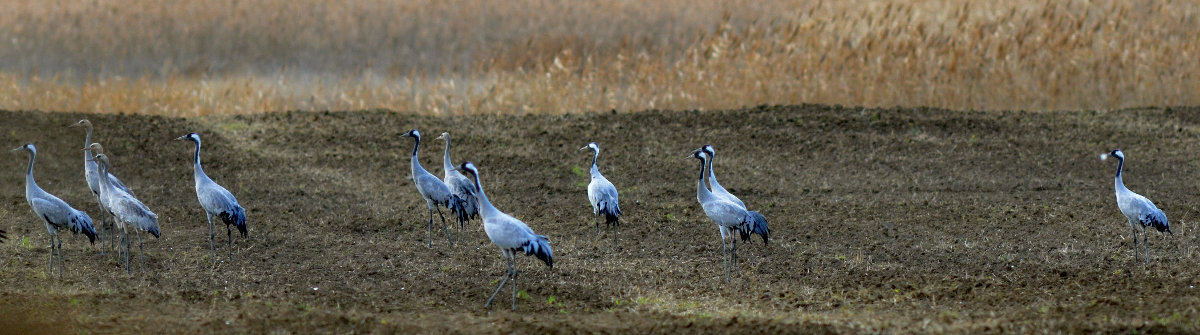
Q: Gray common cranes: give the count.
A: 12